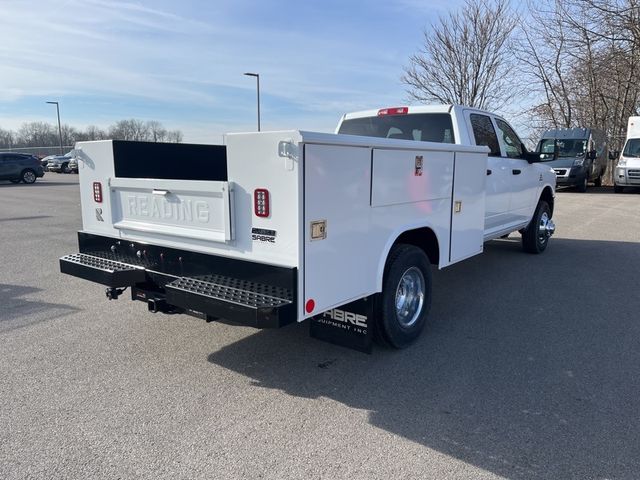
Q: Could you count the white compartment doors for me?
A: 3